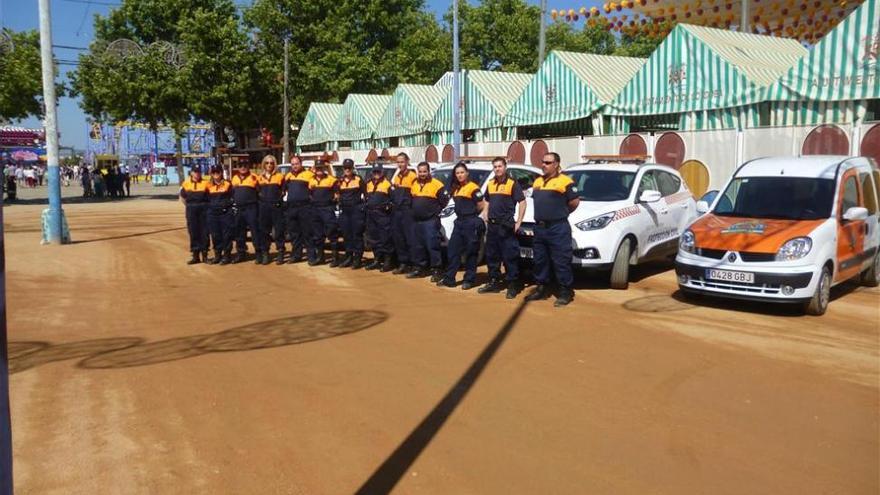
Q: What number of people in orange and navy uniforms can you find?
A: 13